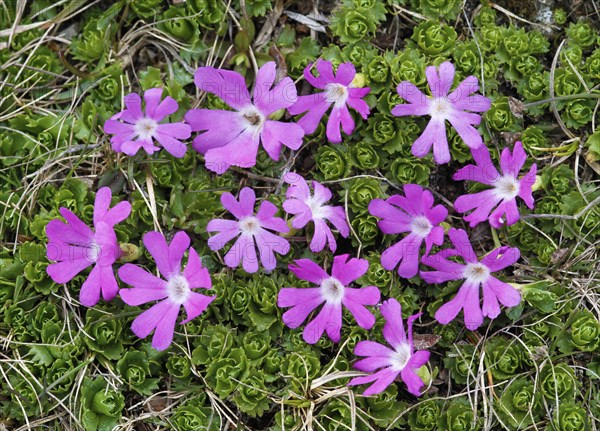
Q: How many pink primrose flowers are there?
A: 13